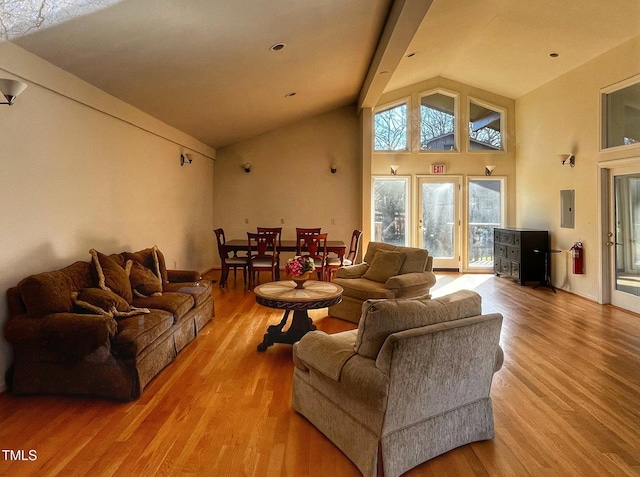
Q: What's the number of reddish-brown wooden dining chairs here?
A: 6